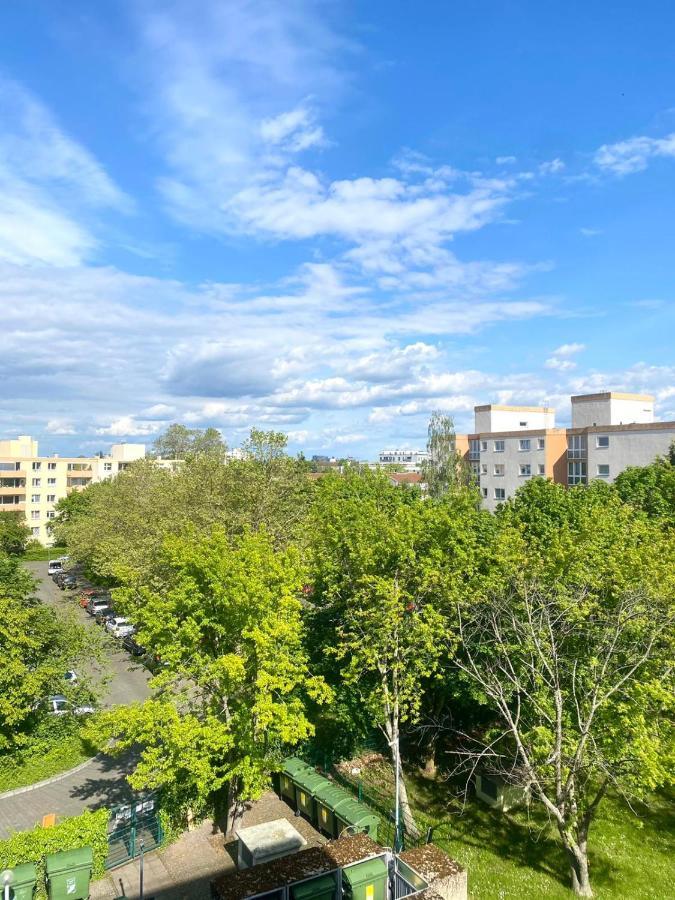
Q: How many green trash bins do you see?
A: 8